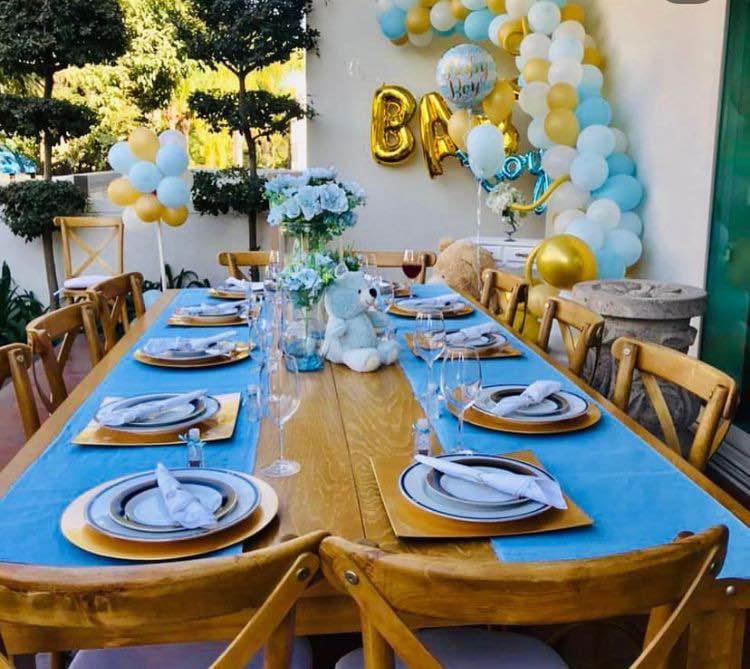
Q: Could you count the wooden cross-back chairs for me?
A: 11